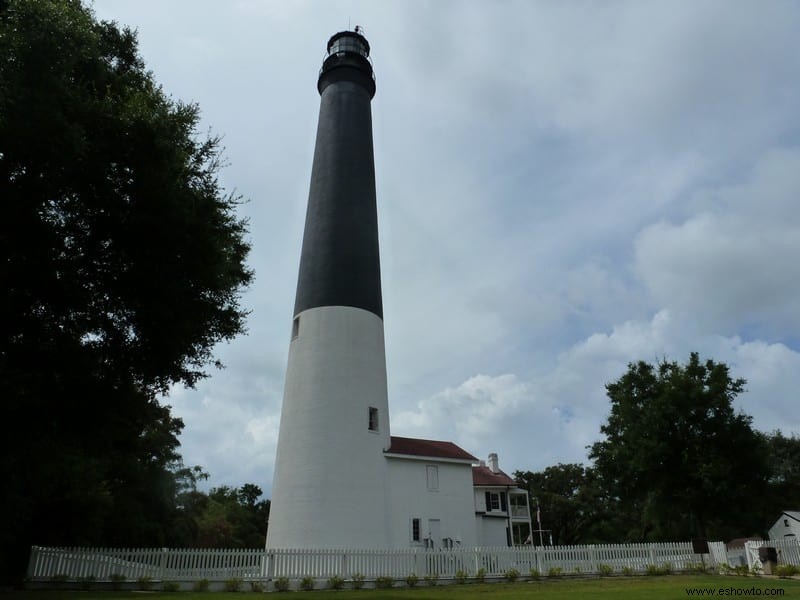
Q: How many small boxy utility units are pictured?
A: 2